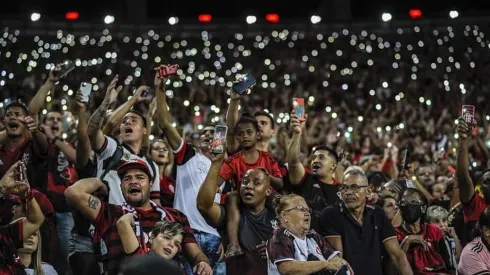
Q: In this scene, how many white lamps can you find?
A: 7